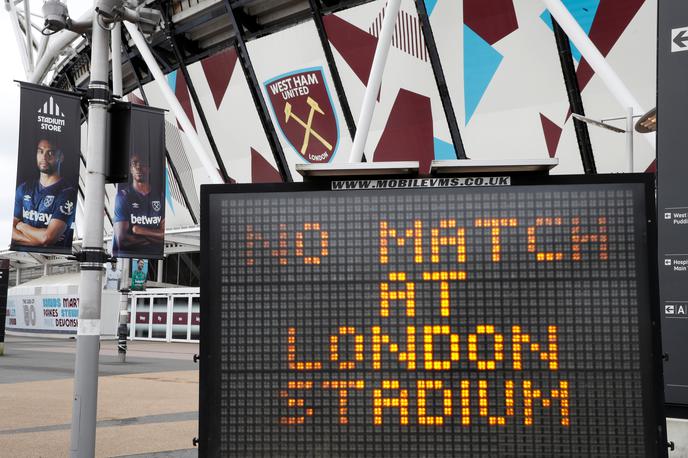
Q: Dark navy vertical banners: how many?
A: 2